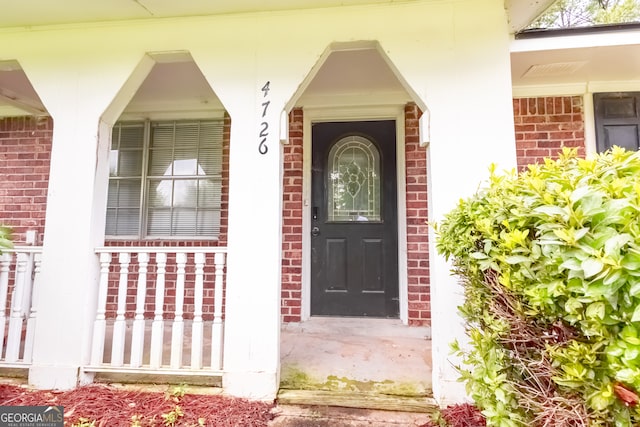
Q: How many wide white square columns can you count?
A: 3